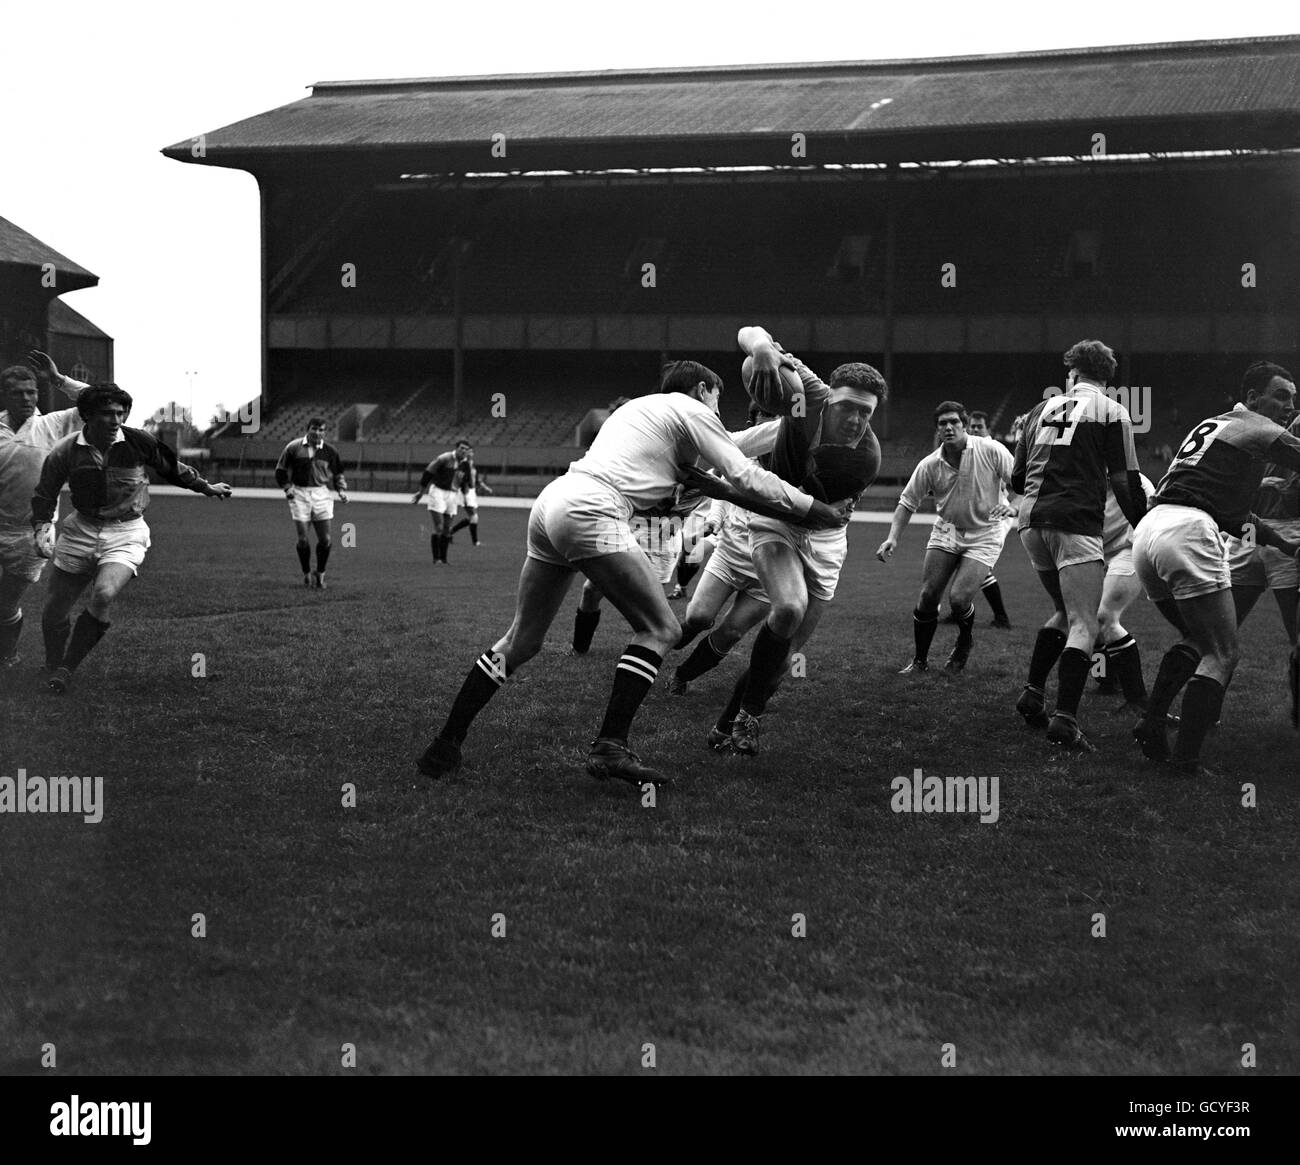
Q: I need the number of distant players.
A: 3